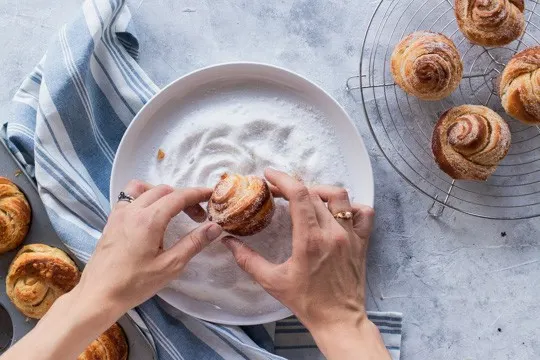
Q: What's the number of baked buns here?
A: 8